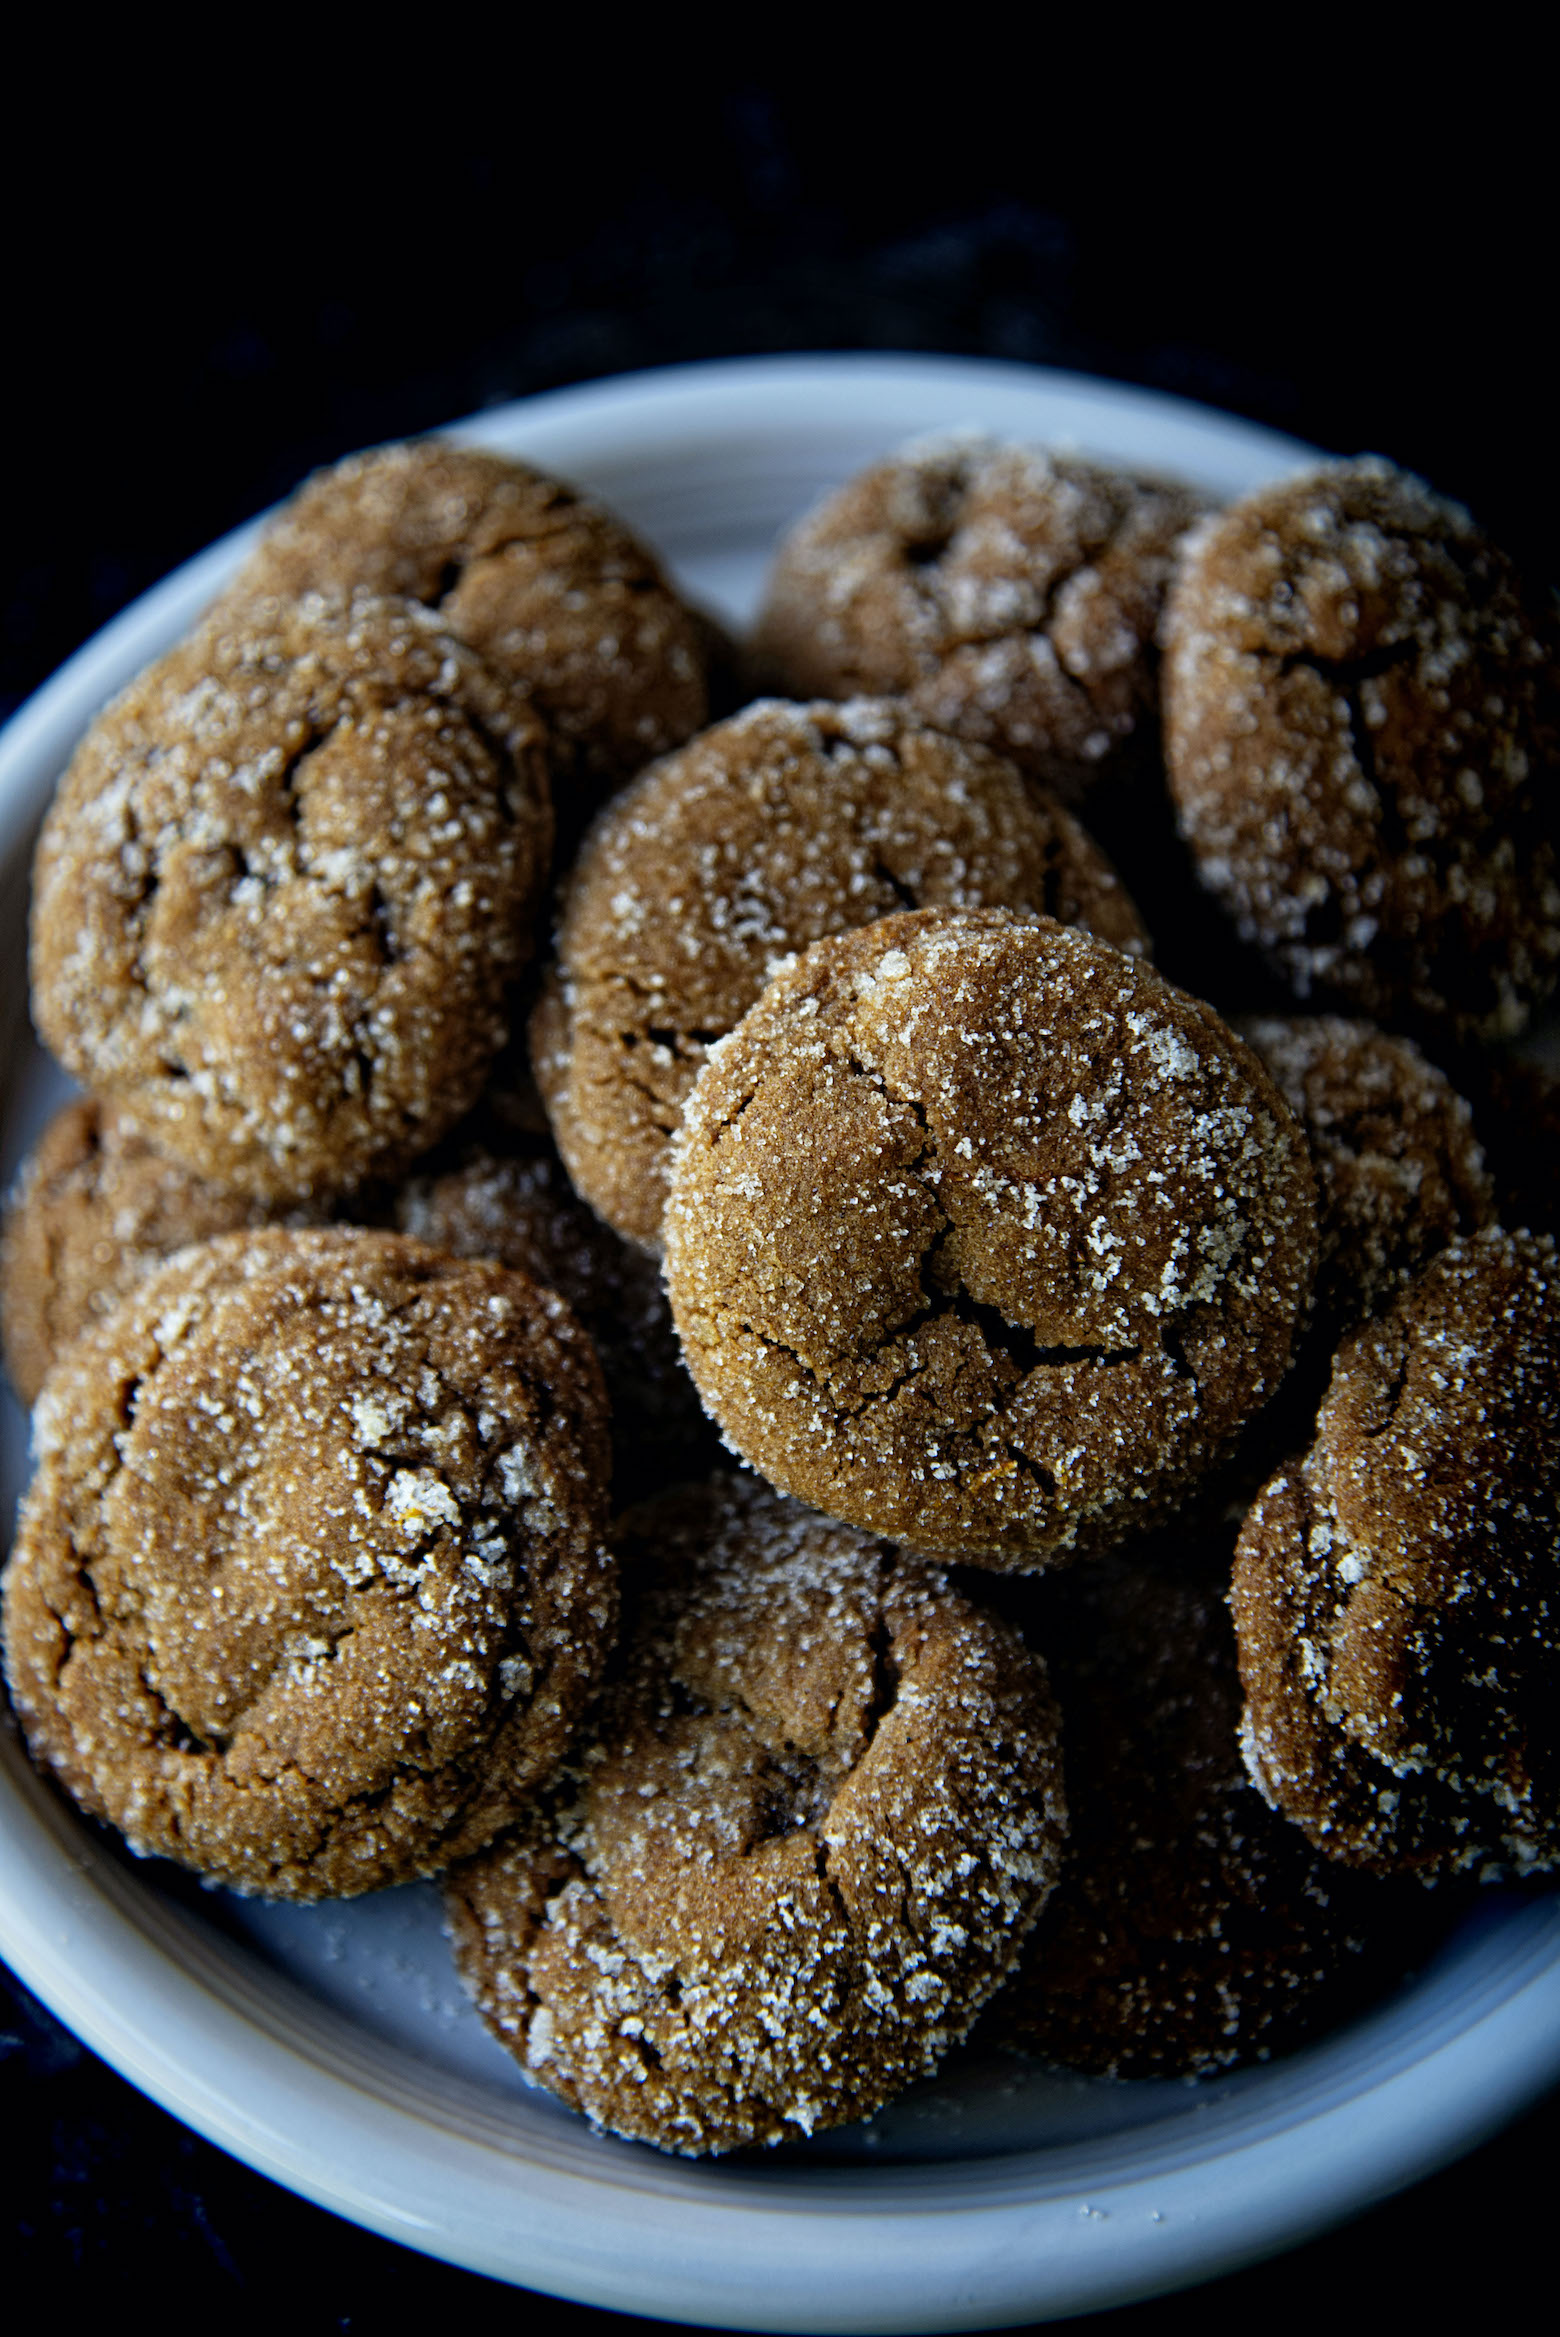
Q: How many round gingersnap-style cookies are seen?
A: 13